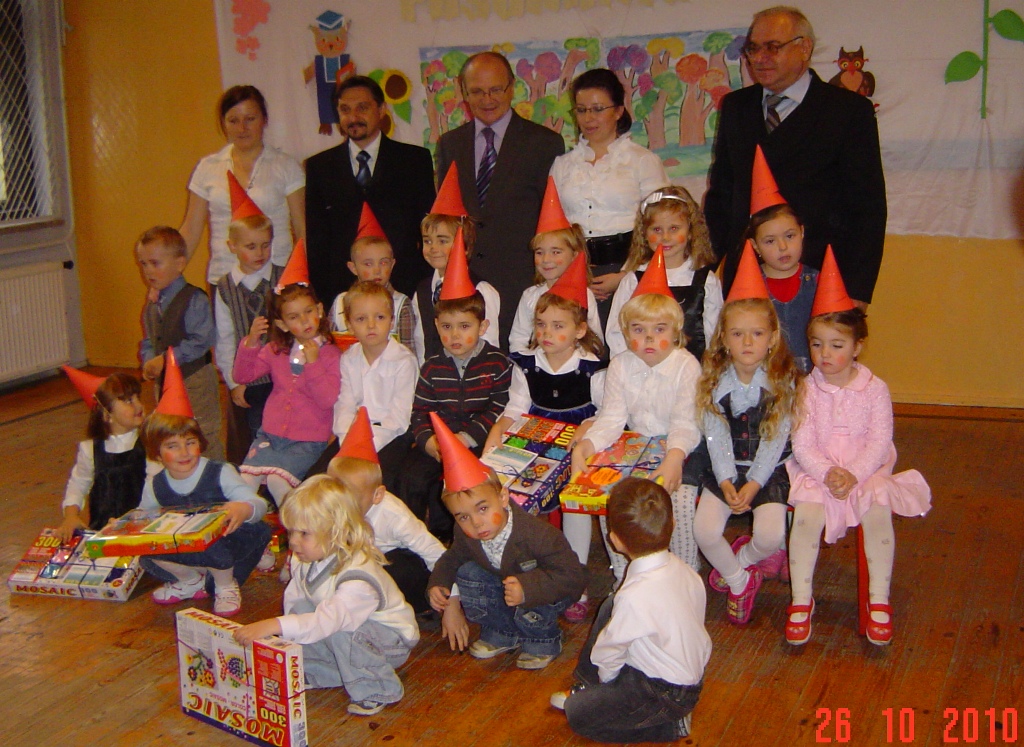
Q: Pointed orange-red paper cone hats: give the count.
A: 15